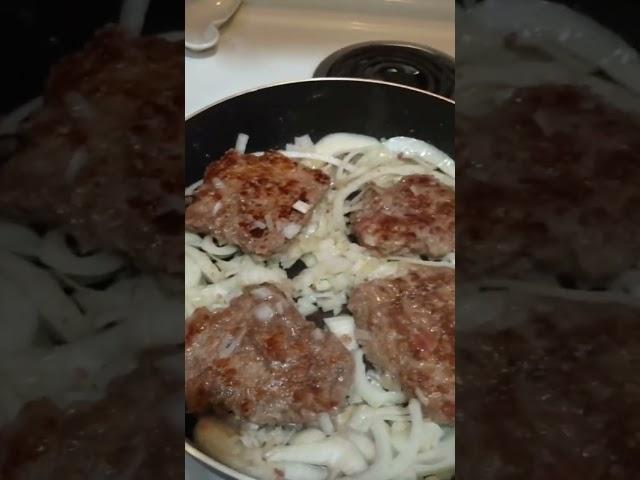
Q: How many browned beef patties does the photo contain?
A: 4